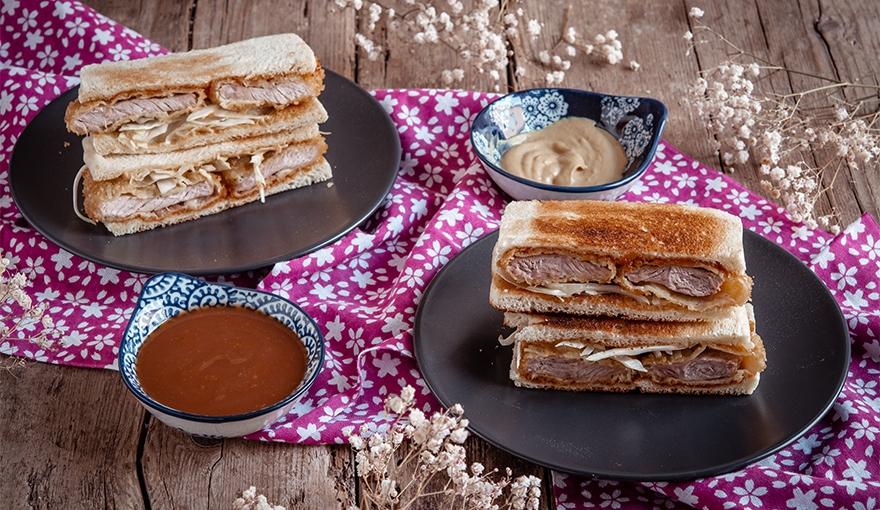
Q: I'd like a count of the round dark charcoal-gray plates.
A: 2